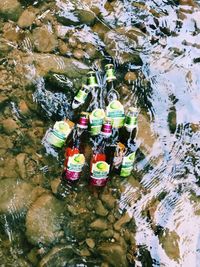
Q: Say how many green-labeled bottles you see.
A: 4